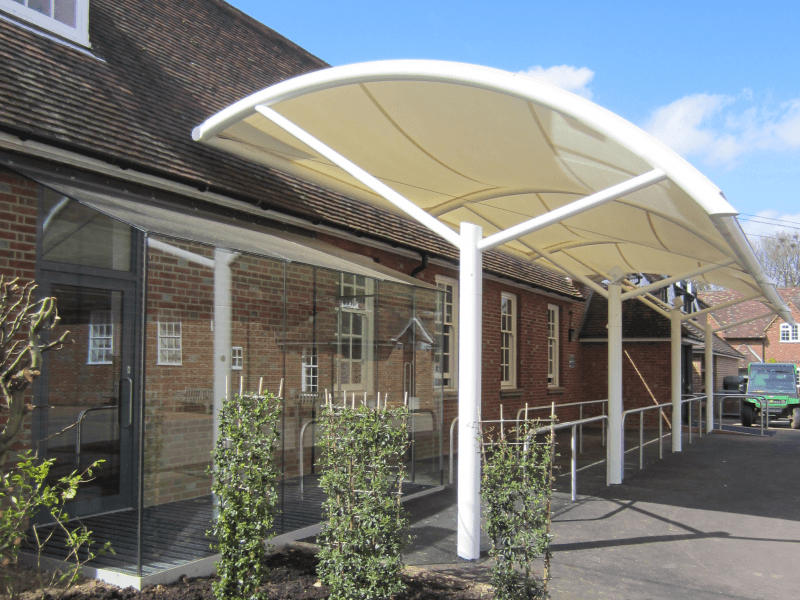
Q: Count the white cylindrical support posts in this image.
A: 4